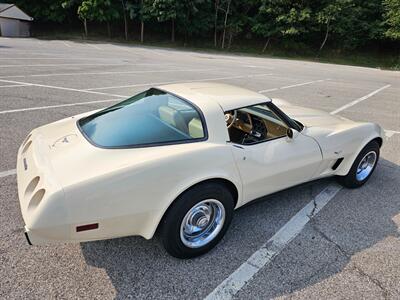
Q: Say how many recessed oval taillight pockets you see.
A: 4